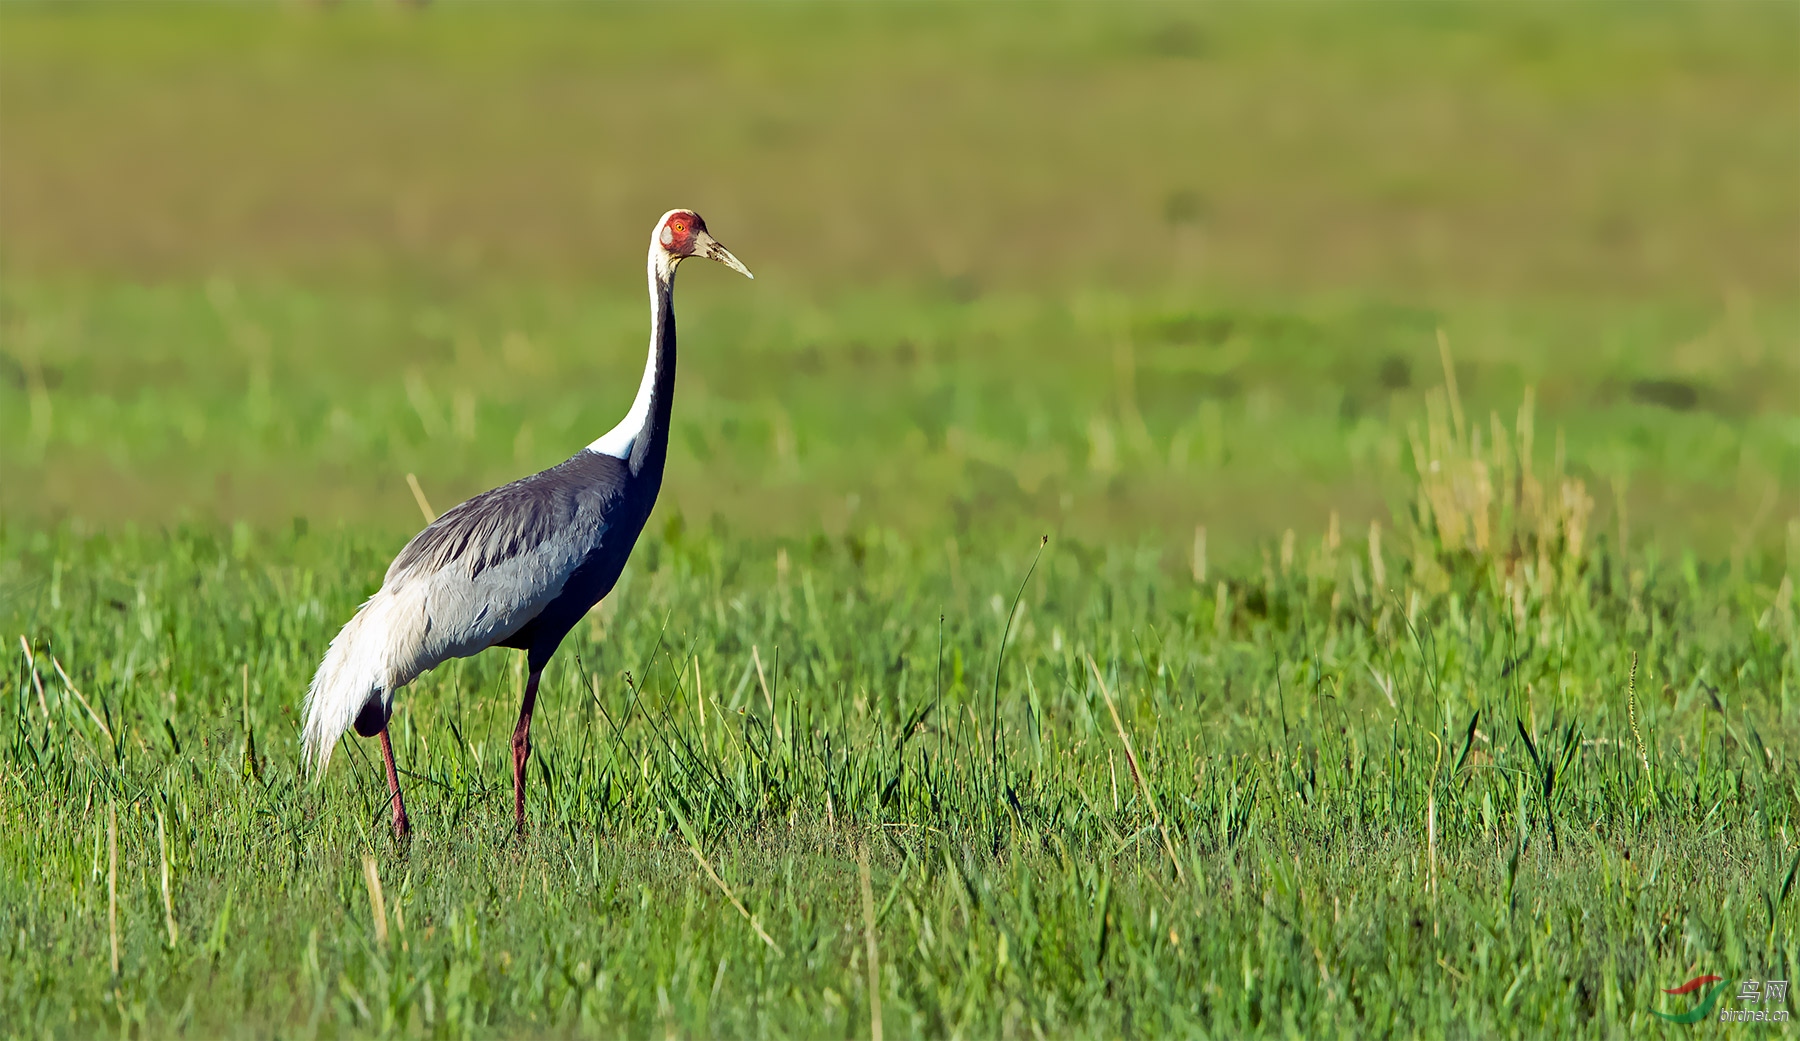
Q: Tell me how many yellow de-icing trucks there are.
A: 0